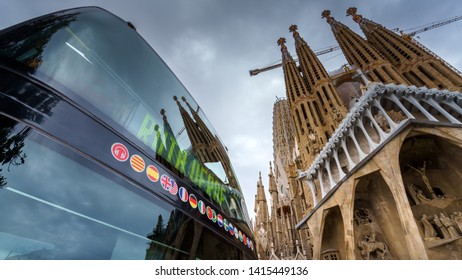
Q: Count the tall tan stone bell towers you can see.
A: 4